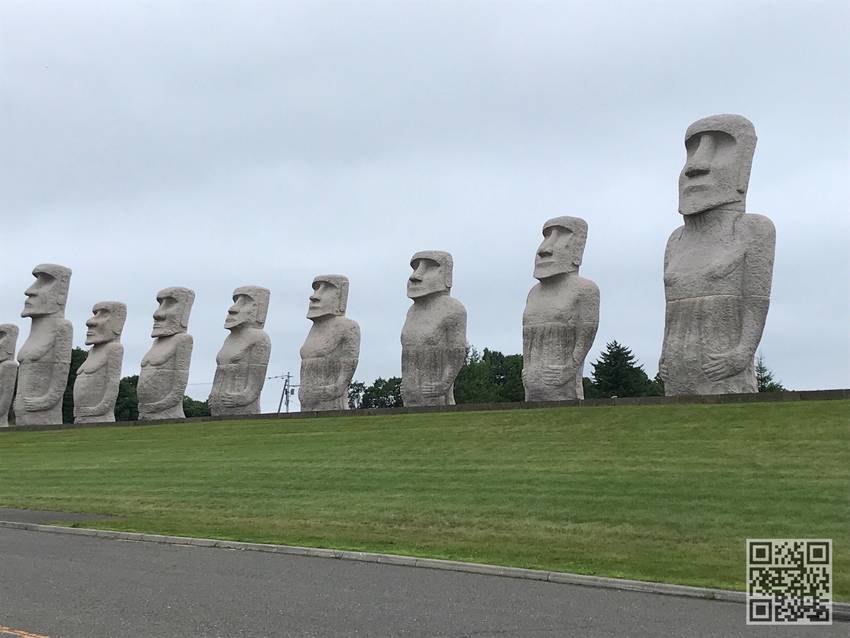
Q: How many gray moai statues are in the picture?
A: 9